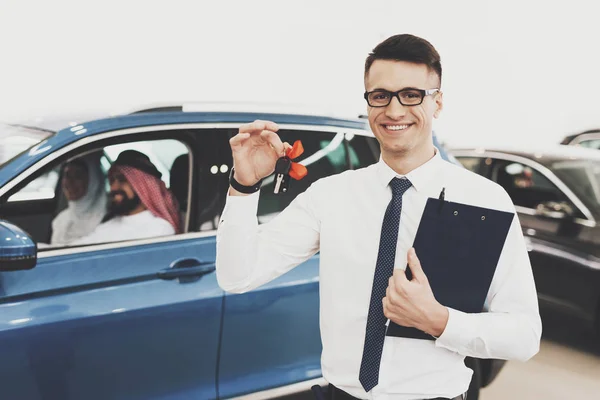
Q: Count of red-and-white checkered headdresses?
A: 1